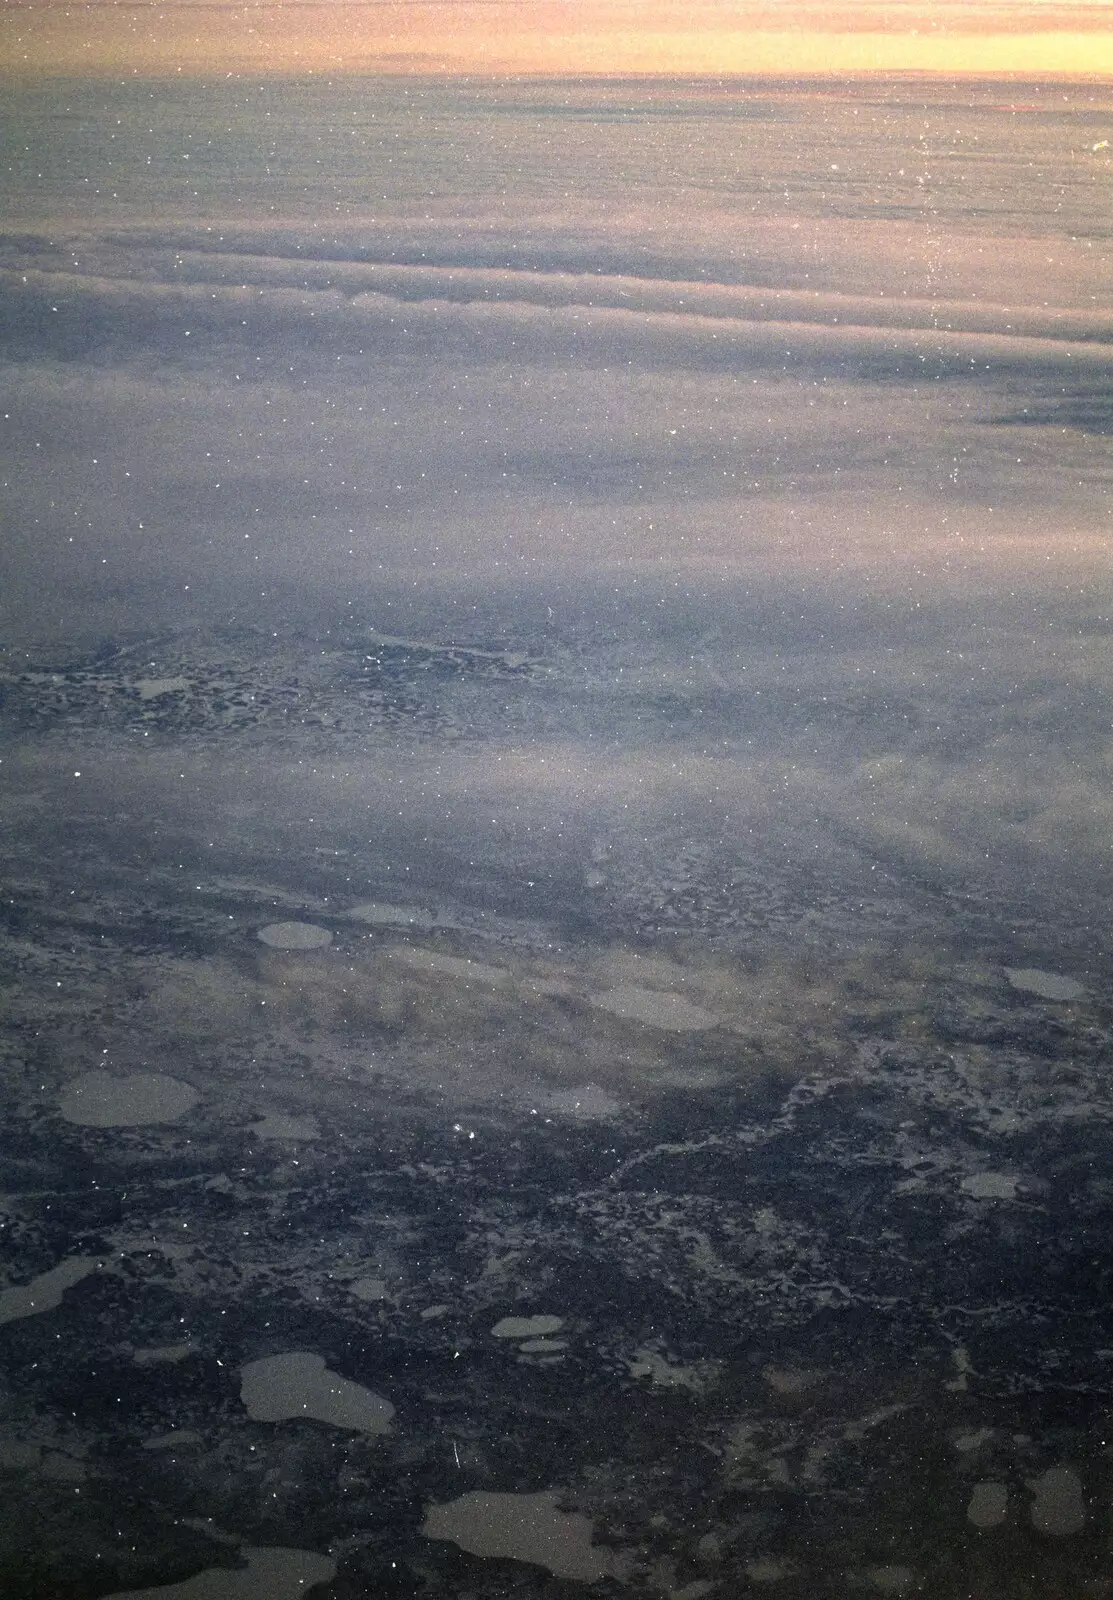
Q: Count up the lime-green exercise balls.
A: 0